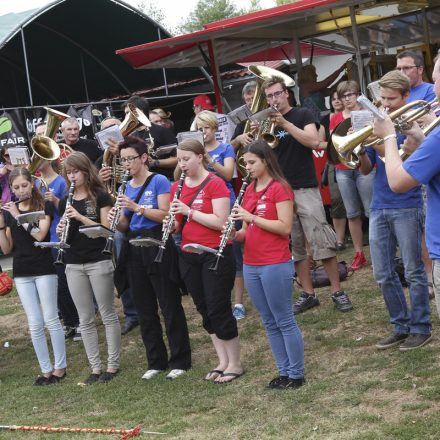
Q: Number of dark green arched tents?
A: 1